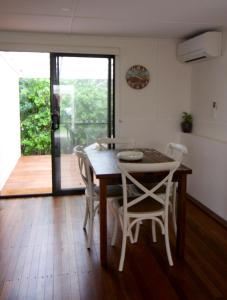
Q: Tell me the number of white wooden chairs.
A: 4